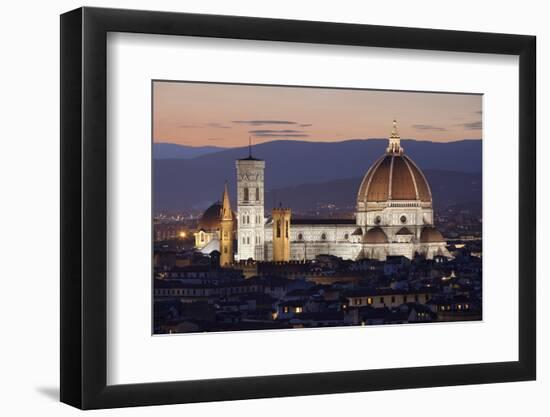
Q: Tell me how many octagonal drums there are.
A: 1